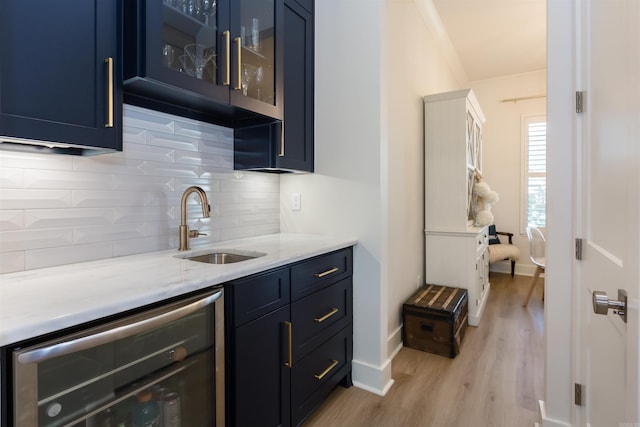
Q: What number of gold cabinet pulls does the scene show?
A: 8